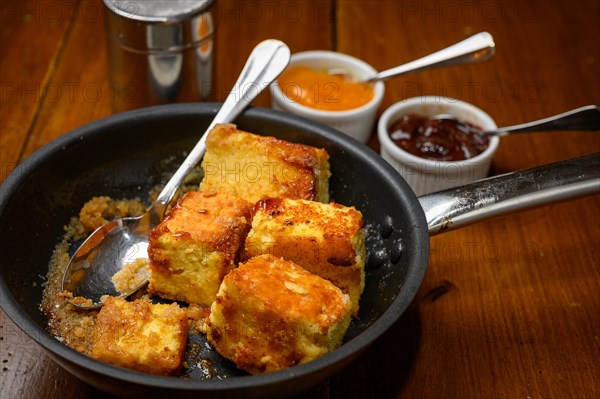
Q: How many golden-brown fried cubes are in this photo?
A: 5